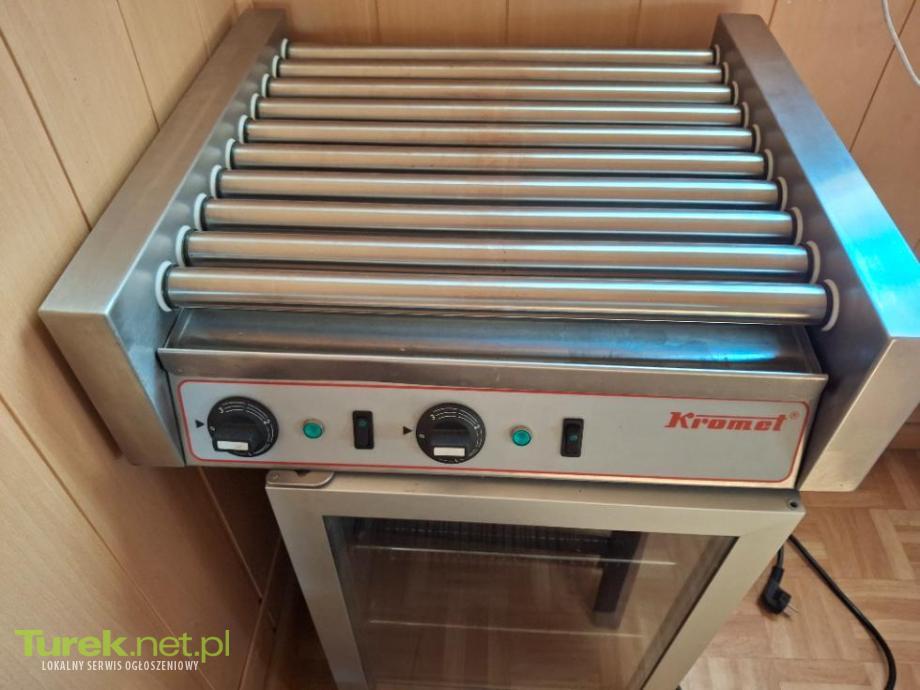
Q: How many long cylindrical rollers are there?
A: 10